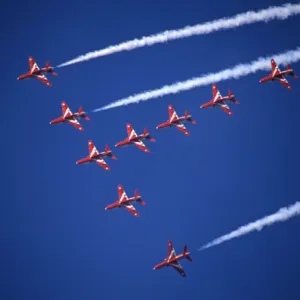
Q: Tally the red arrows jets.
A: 9